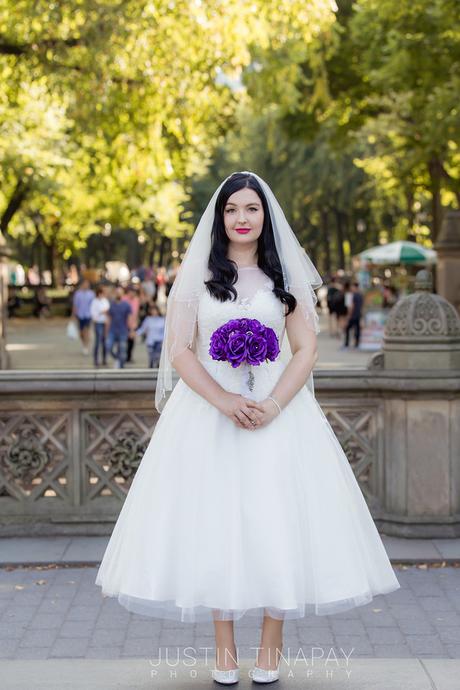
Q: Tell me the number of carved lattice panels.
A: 3